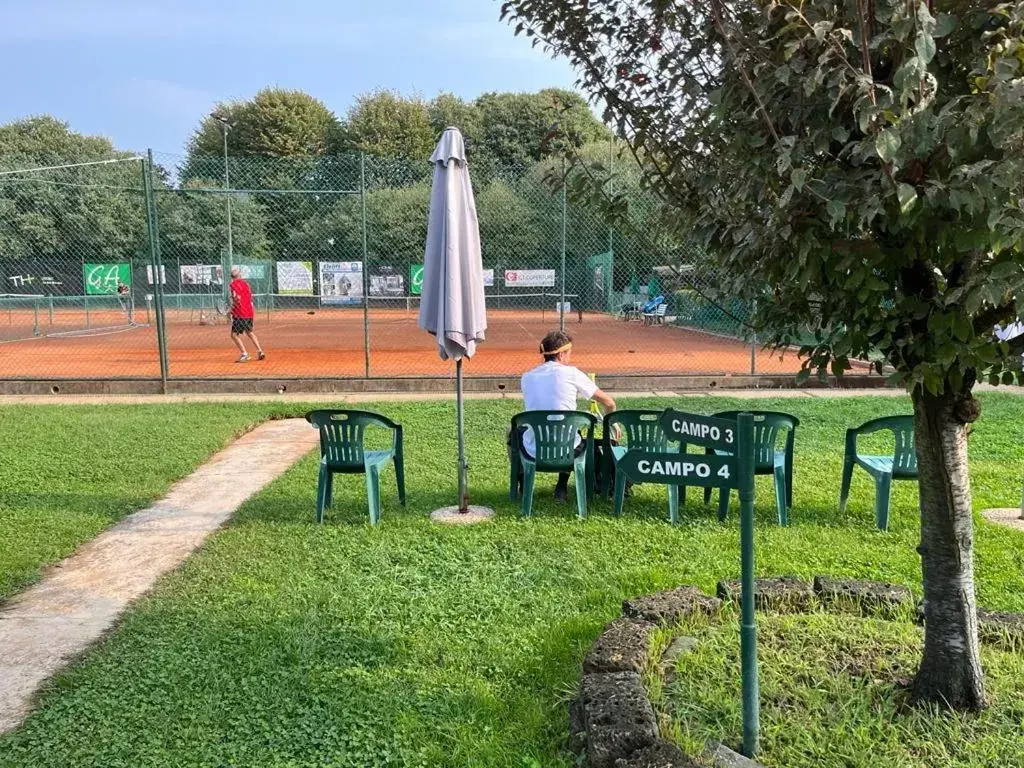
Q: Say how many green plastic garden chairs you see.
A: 5